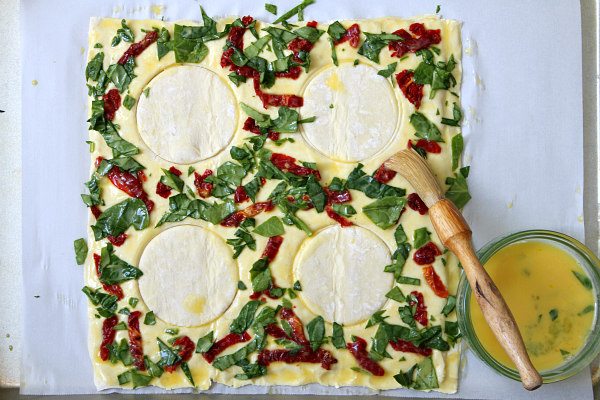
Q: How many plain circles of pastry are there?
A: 4